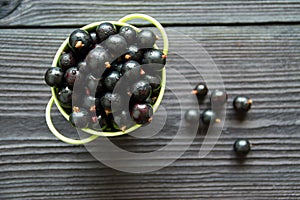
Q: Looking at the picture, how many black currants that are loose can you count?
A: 6